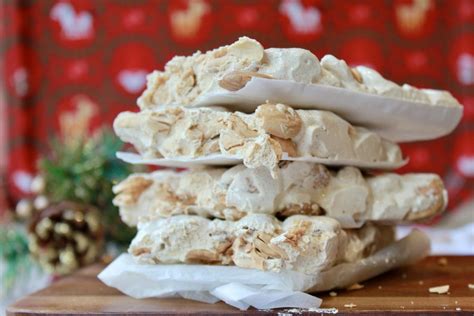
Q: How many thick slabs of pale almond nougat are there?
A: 4